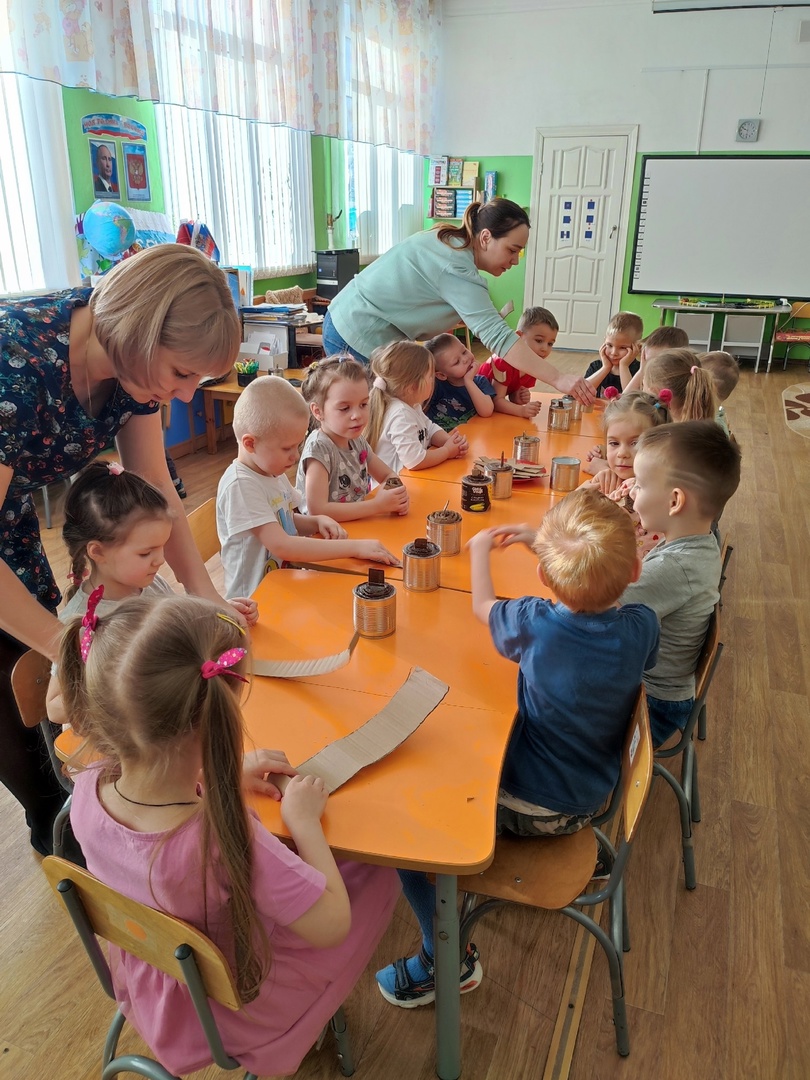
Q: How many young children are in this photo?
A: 14